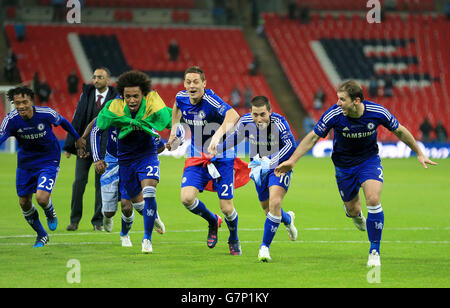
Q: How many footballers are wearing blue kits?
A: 6